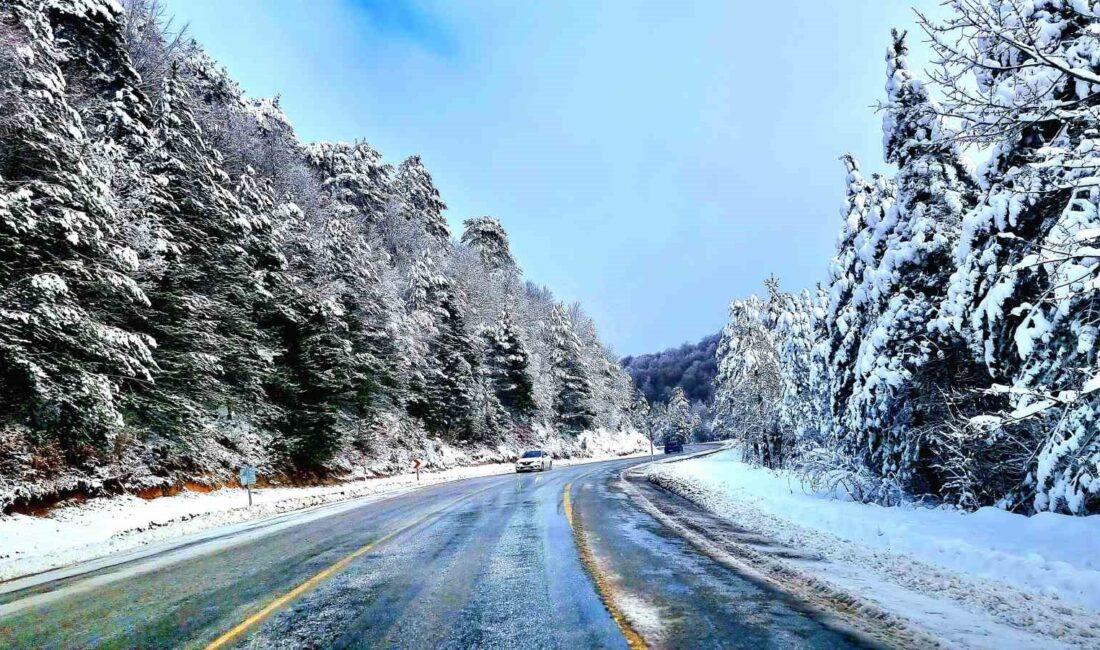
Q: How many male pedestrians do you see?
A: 0